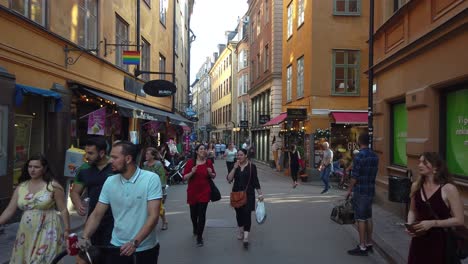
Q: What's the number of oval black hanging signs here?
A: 1